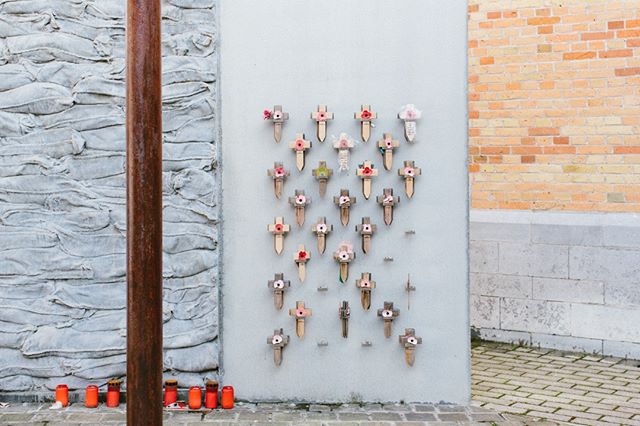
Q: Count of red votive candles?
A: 7